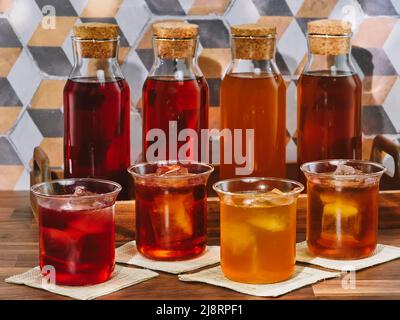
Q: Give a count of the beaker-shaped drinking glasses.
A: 4